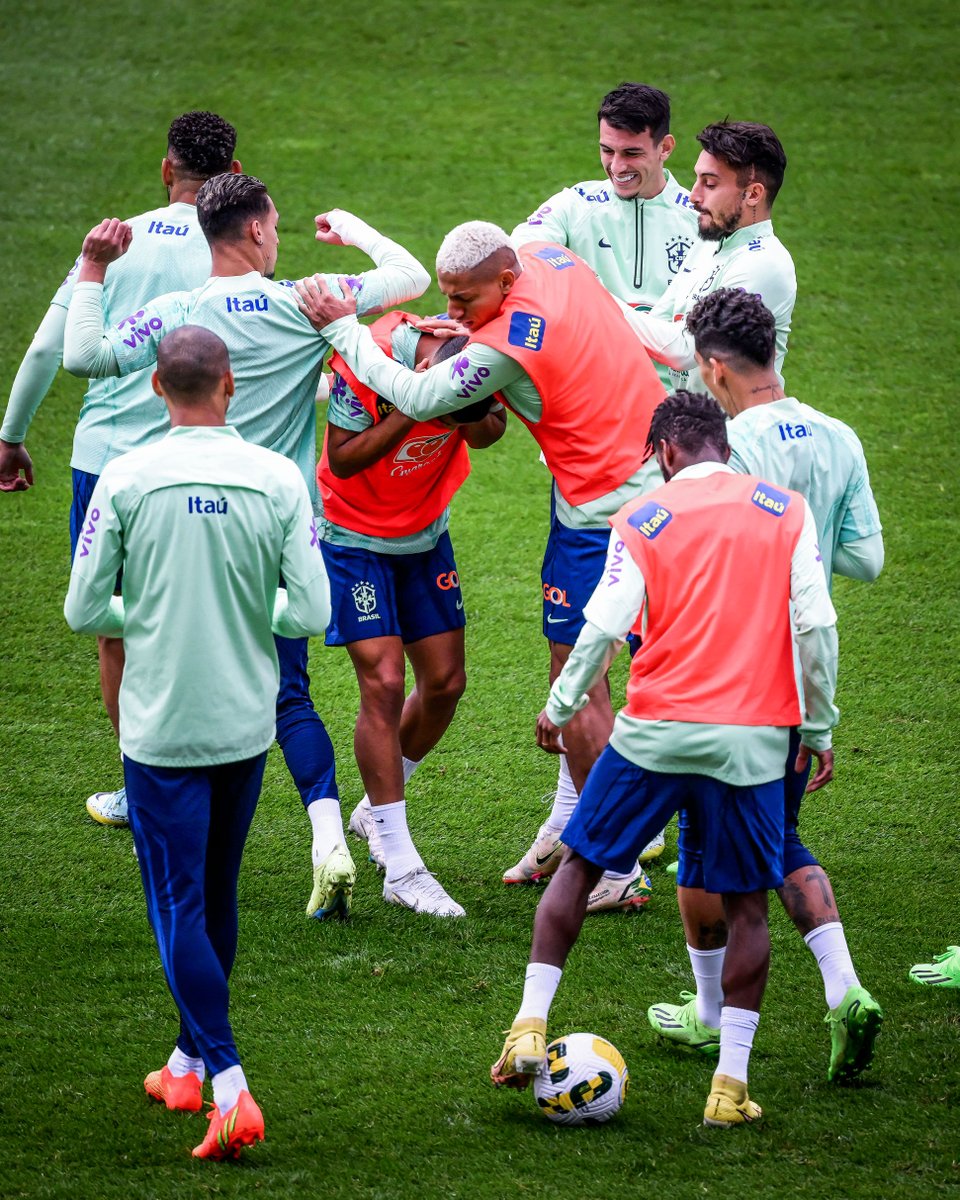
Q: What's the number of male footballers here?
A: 9